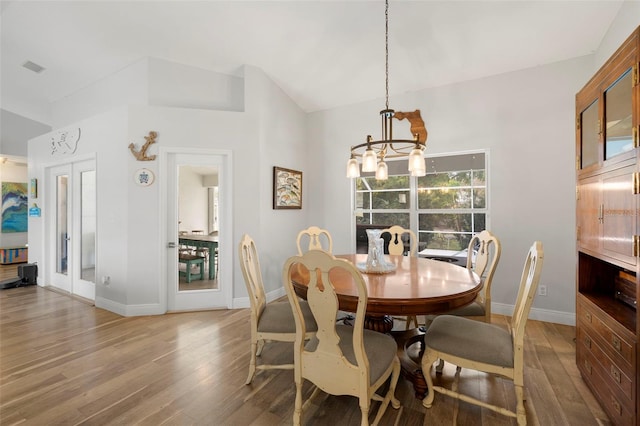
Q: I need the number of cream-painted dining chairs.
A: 6